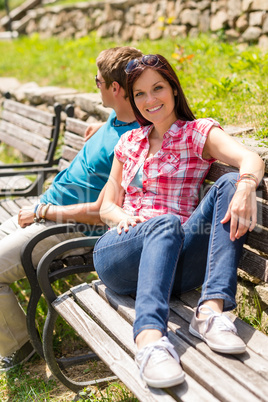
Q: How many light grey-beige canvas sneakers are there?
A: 2